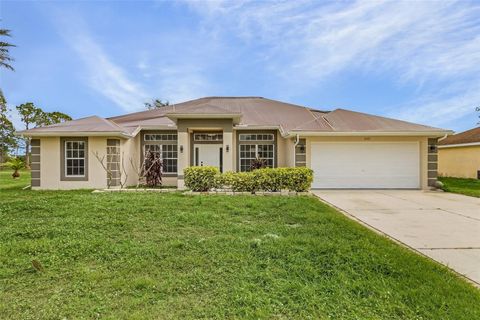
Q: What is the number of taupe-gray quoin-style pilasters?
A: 4